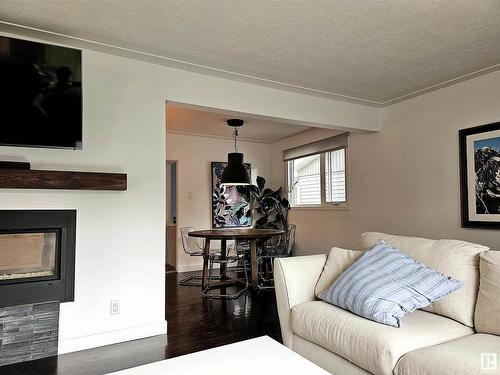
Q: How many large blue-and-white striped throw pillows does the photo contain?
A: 1